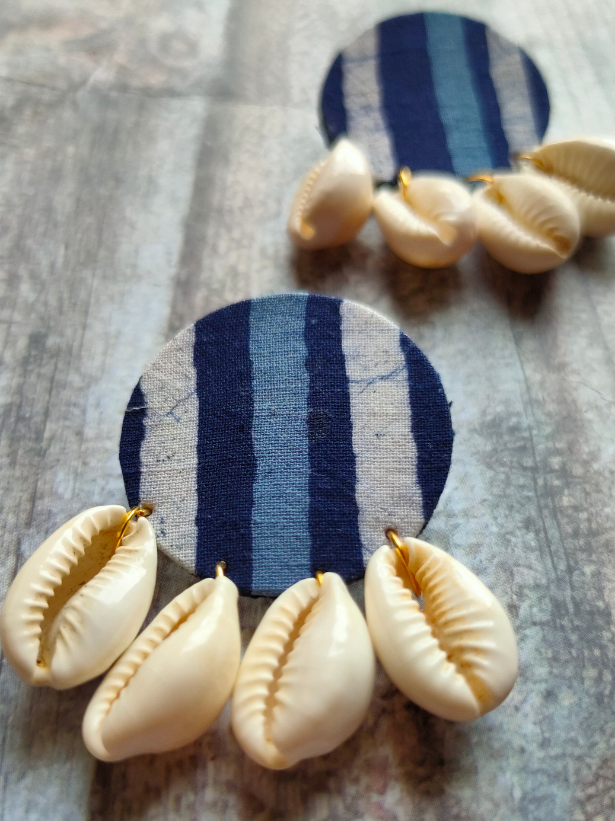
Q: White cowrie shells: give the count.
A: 8